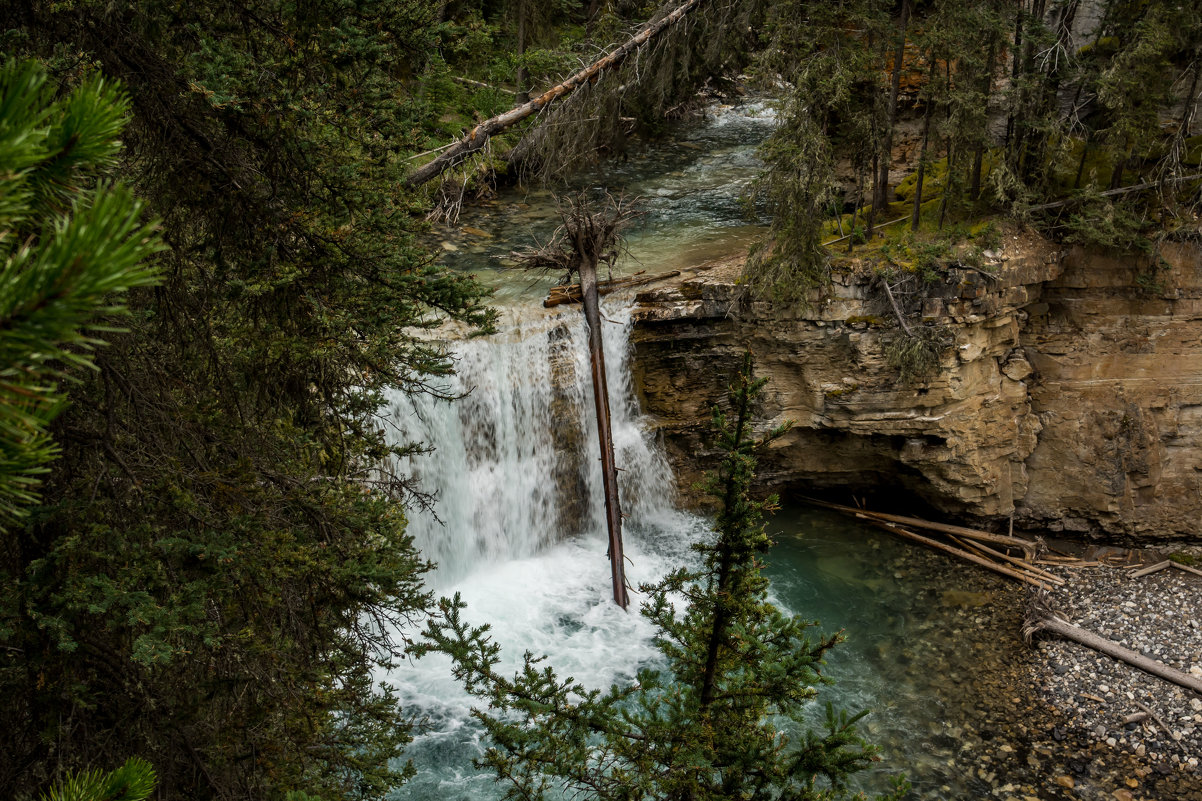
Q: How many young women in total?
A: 0